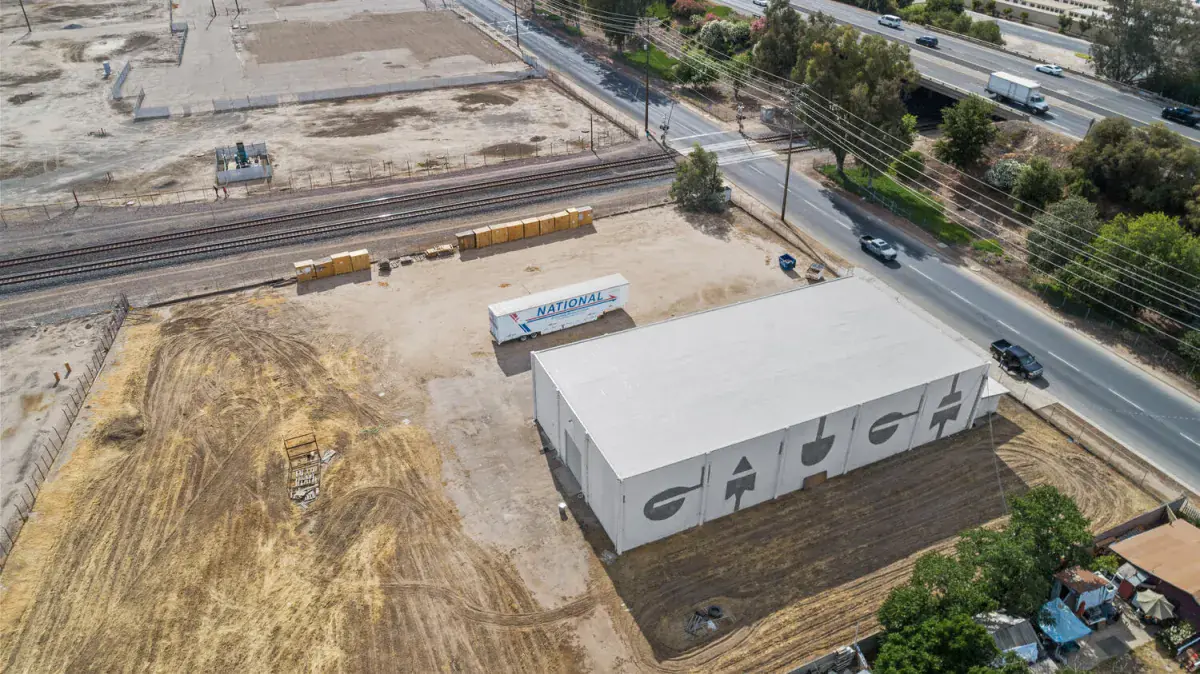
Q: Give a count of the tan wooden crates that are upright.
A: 13